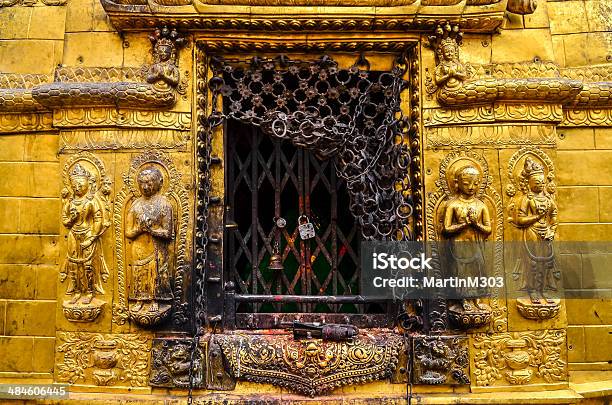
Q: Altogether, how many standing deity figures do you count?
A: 4